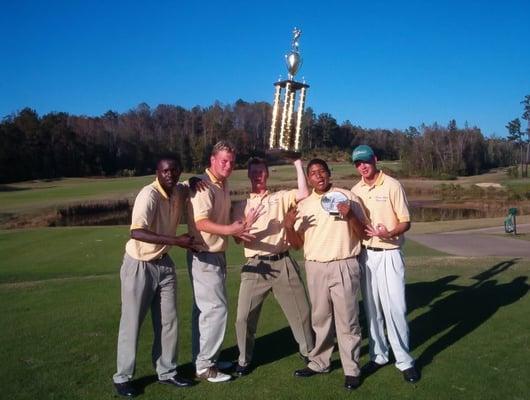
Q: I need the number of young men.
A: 5